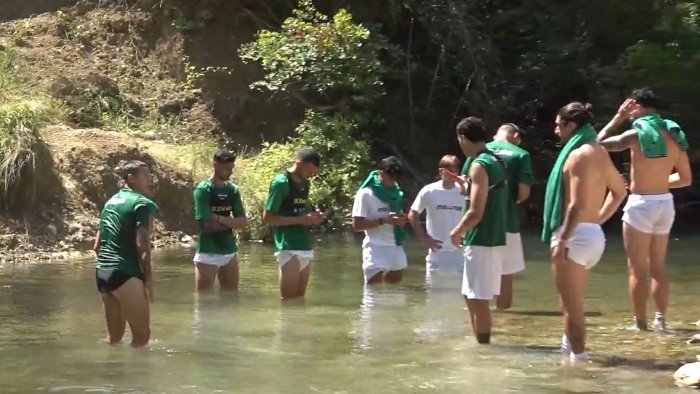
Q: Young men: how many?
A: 9